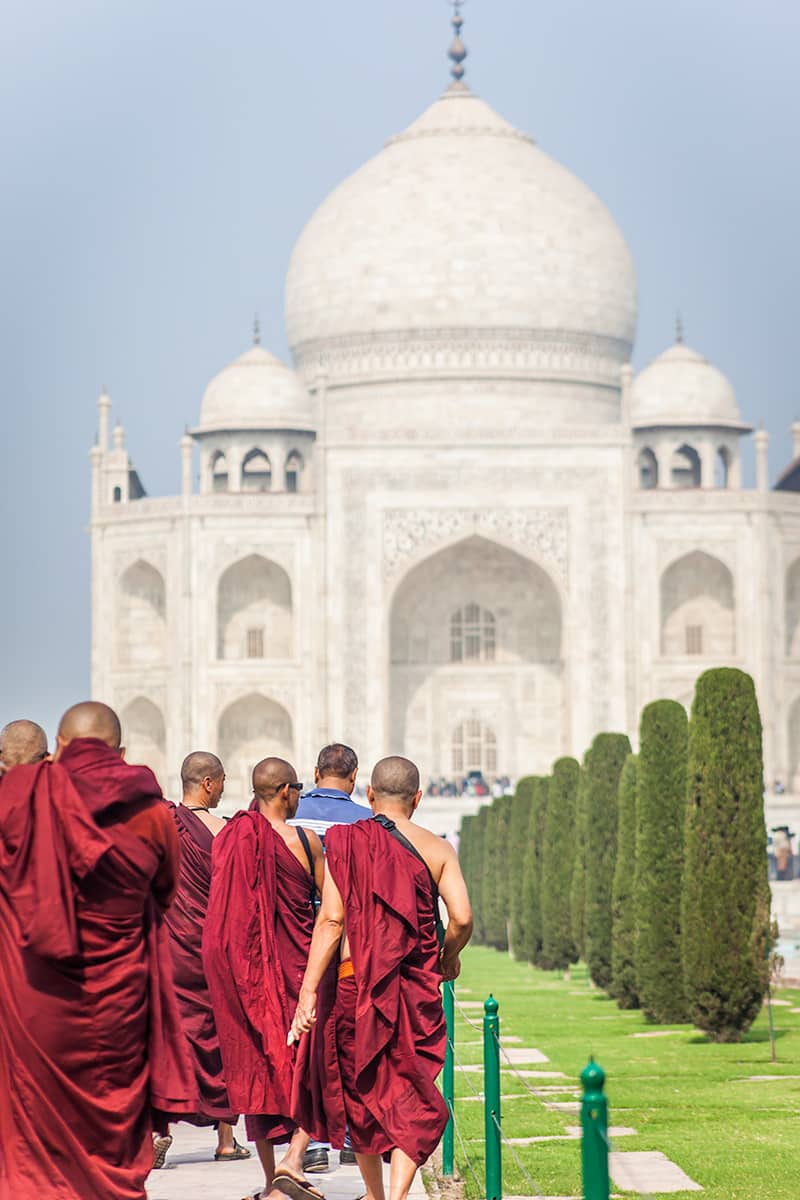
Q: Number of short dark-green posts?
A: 3